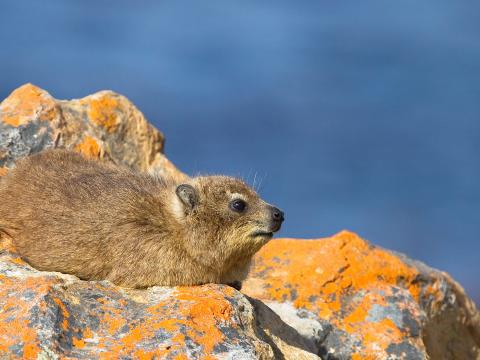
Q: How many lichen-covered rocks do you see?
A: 3